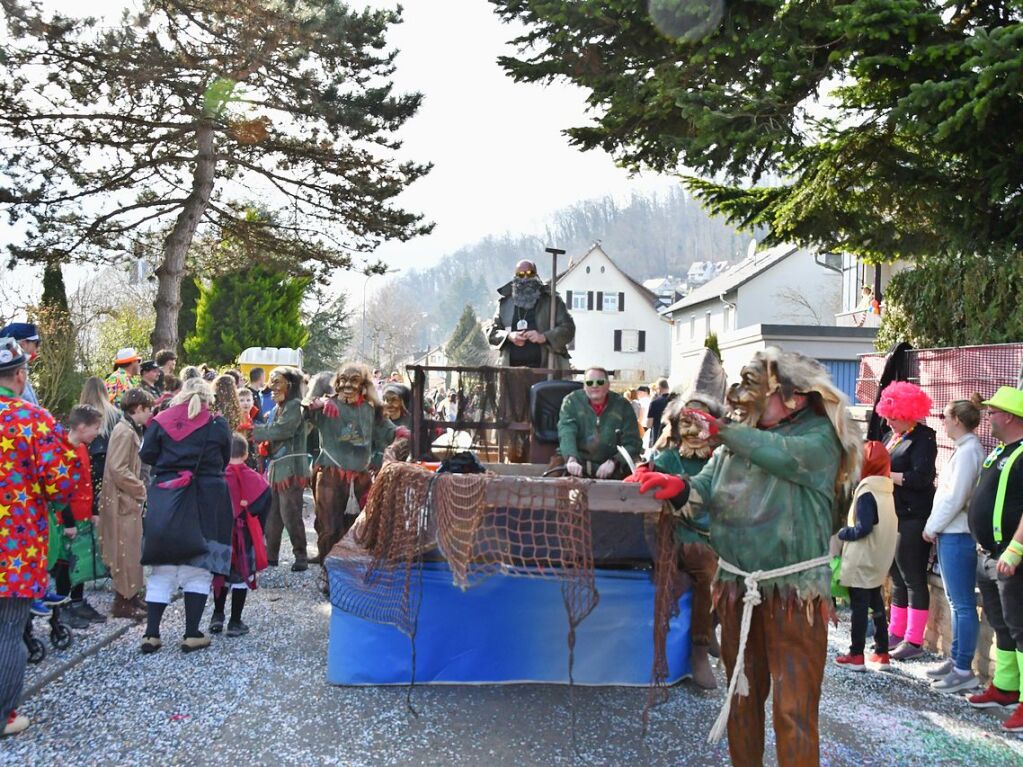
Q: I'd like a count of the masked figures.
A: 5